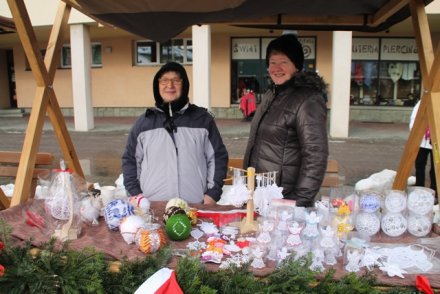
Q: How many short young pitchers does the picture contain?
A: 0